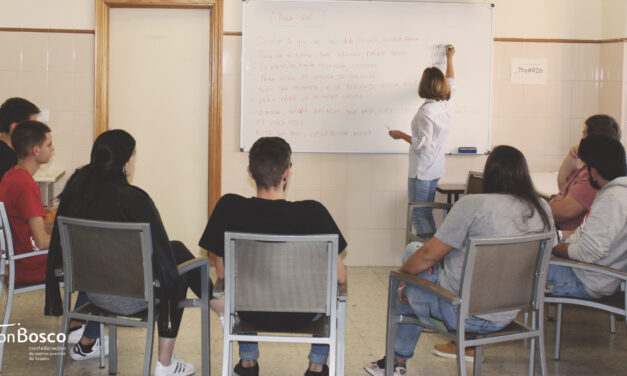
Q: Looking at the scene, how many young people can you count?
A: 7